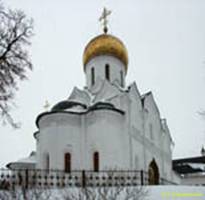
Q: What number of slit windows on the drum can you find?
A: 3